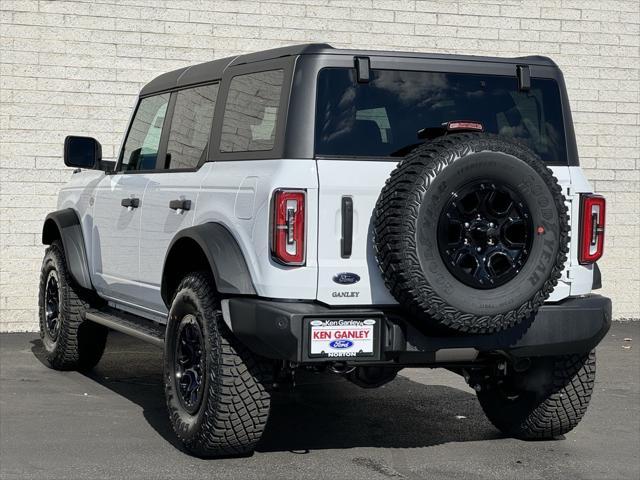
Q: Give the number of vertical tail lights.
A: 2